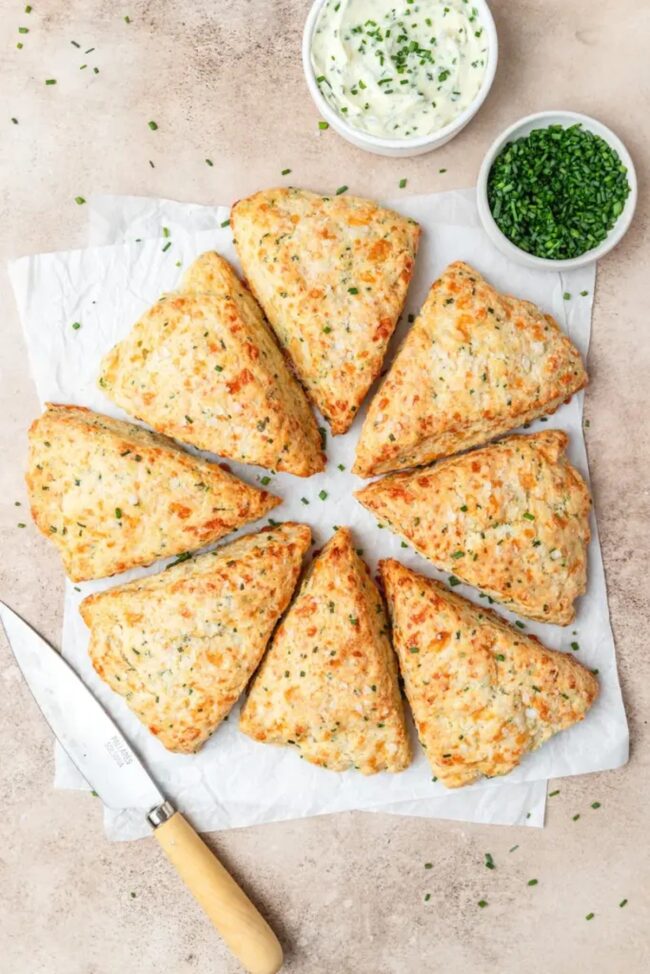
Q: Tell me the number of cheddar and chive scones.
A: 8